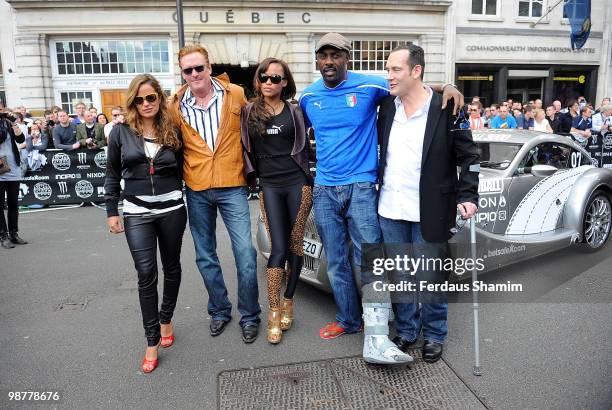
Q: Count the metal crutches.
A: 1